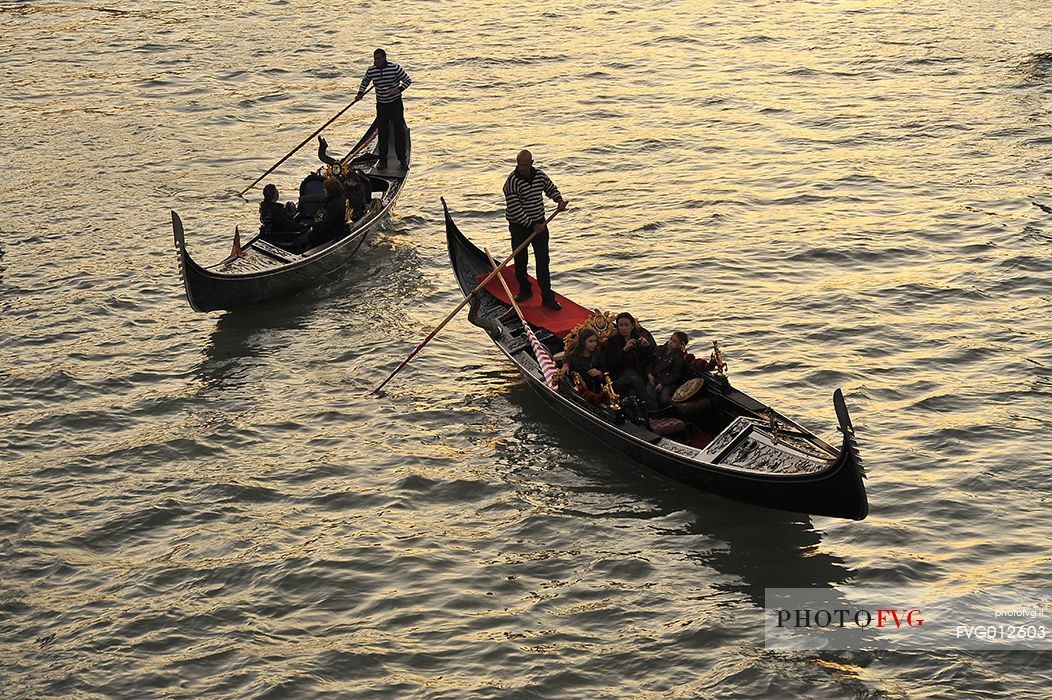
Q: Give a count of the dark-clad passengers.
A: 6